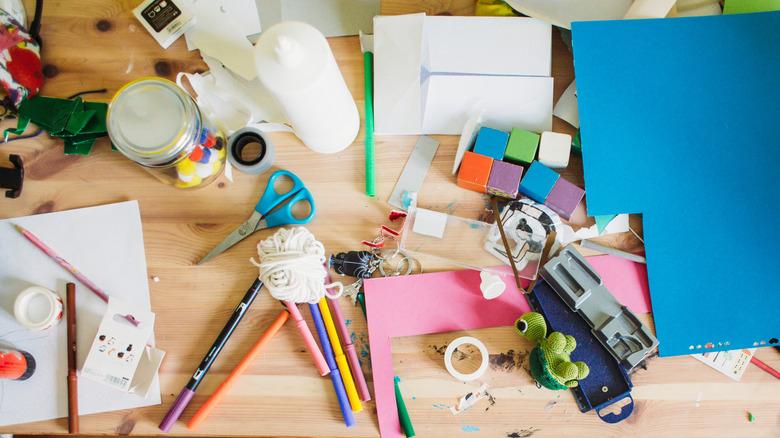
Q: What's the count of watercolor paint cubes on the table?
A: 7